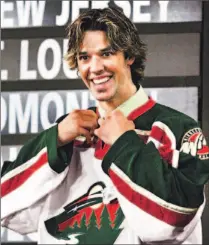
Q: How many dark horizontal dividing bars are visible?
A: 3